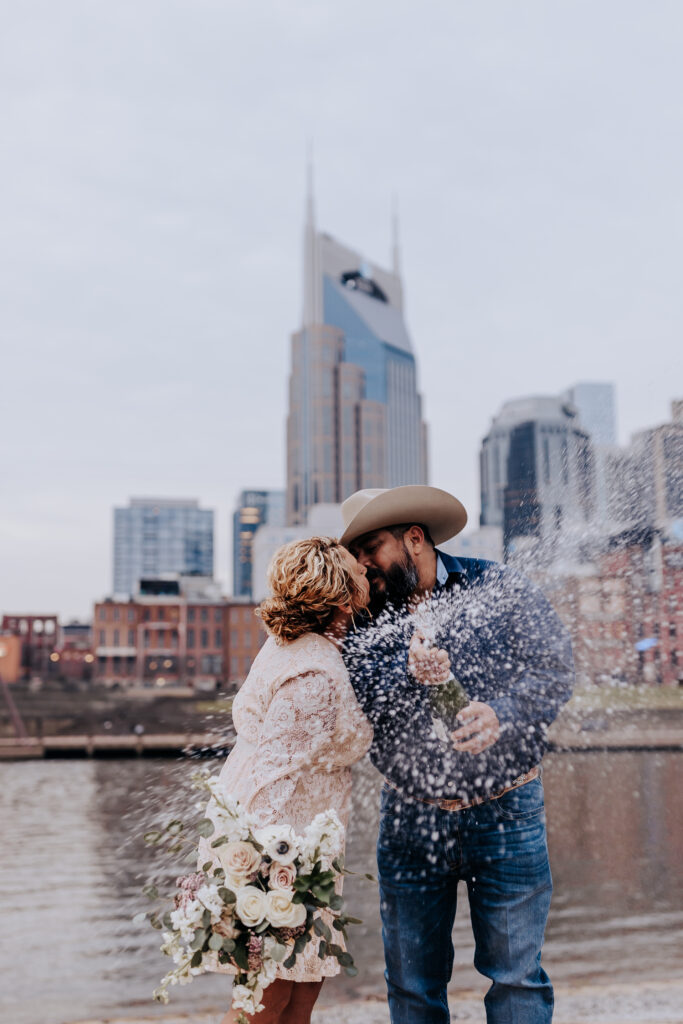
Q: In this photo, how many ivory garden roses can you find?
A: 2